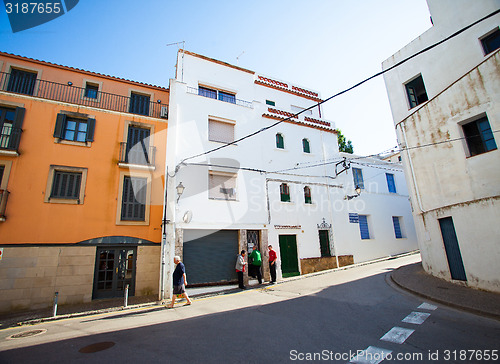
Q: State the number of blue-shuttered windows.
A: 4